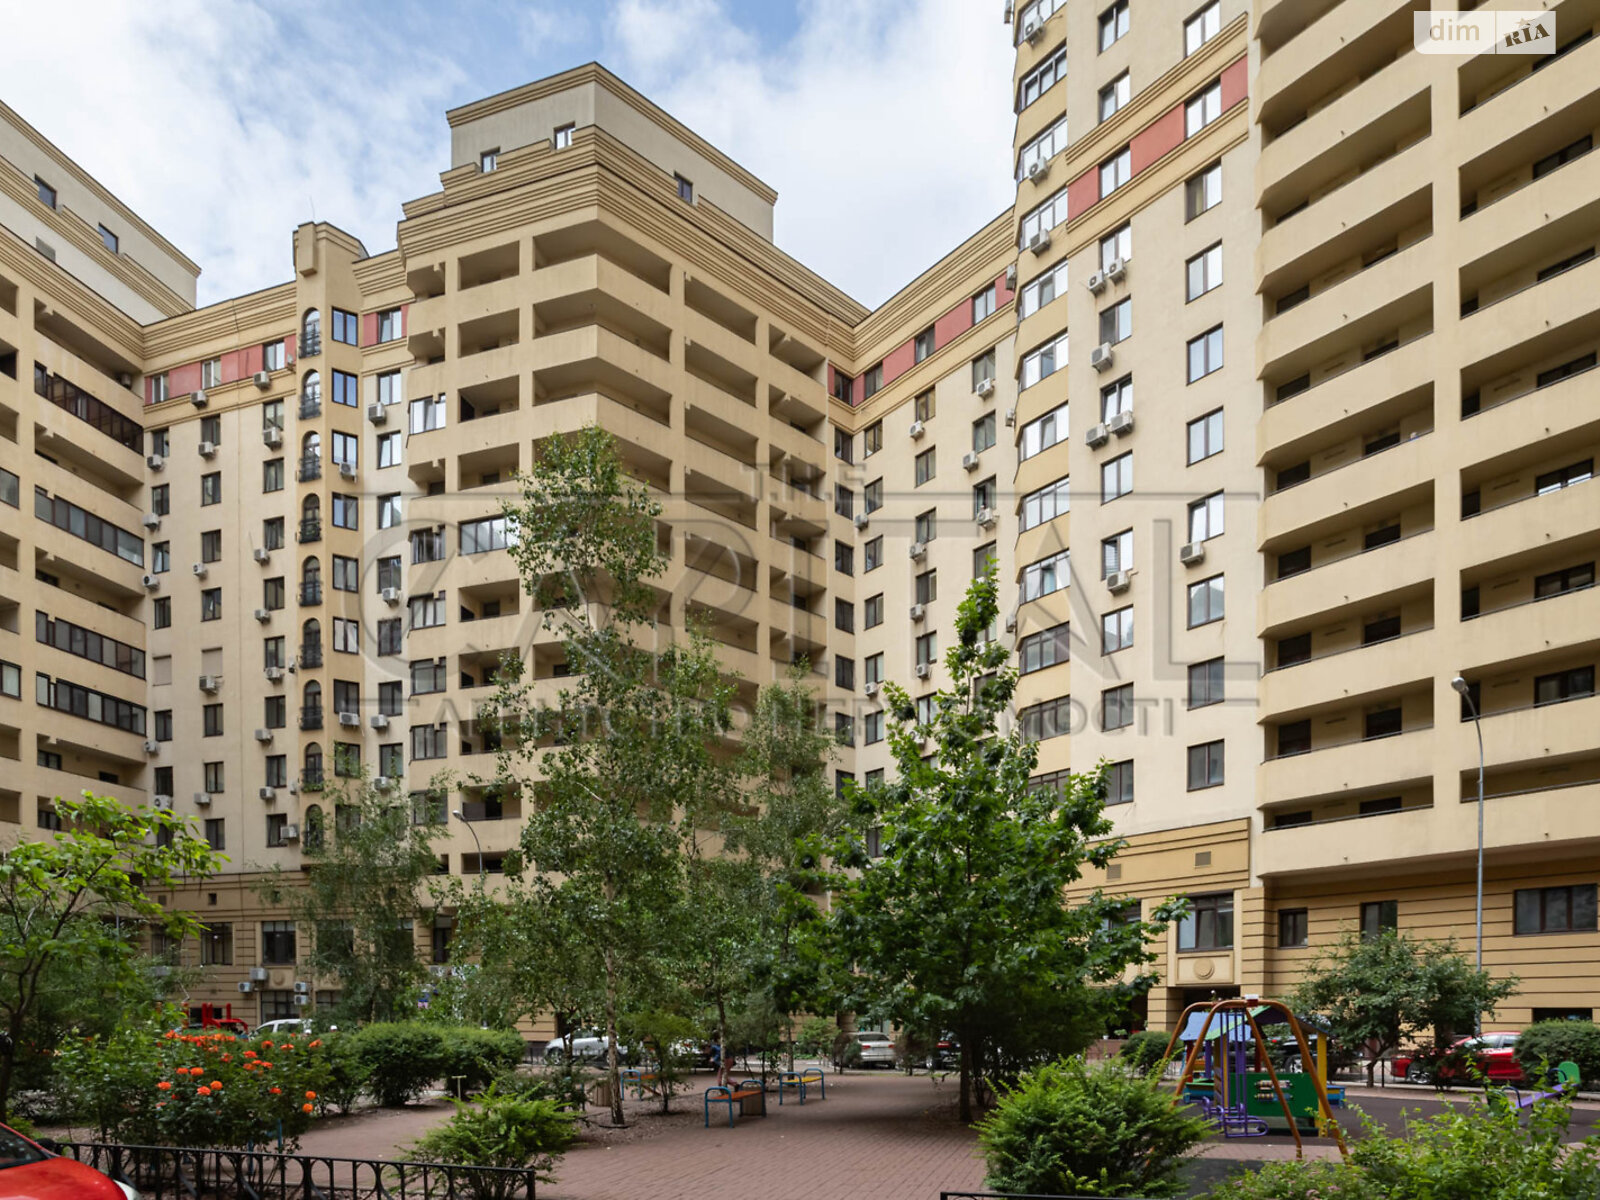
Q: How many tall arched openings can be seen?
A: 9